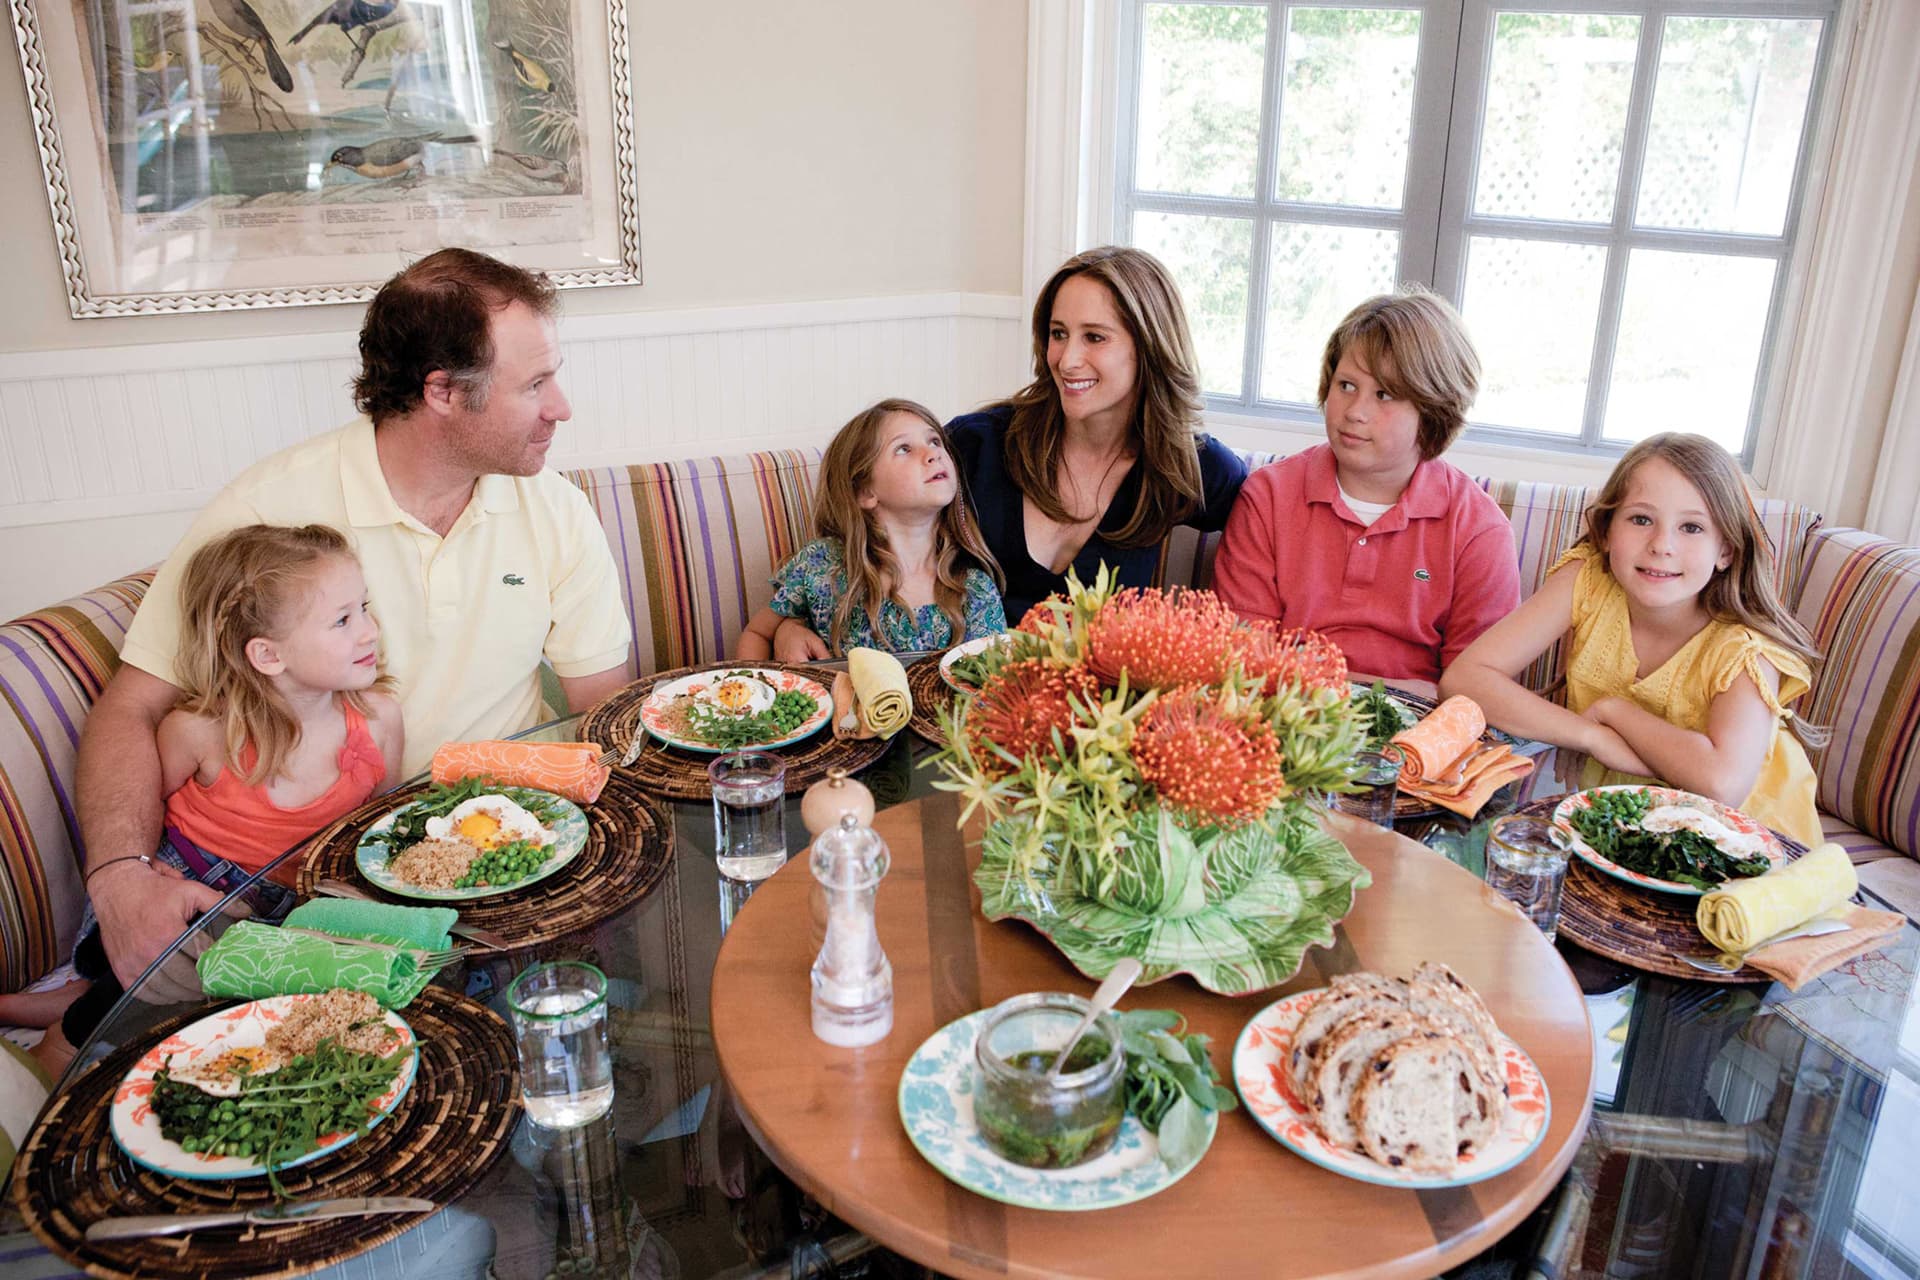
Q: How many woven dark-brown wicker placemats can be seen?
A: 6